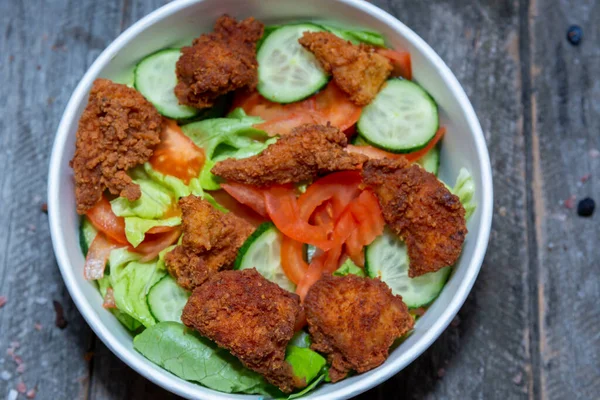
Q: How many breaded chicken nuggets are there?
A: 8